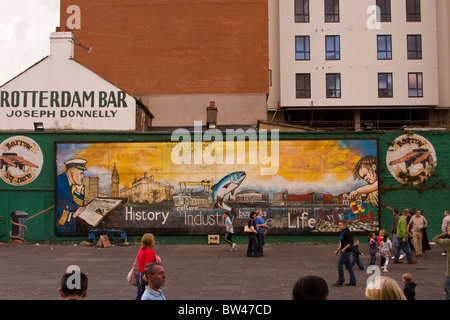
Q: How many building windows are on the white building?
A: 12